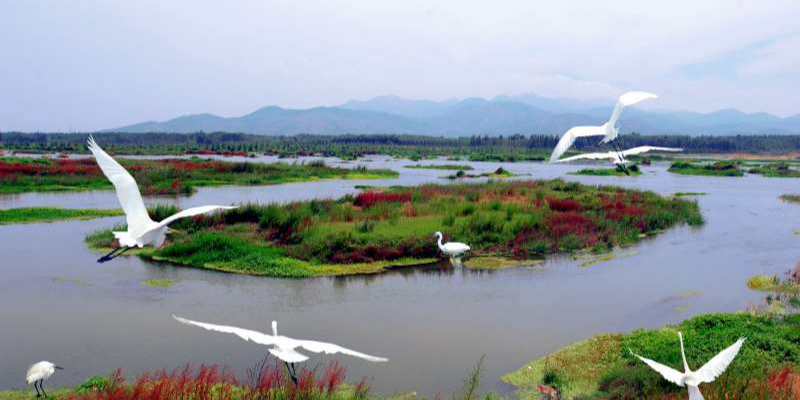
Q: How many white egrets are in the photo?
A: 7